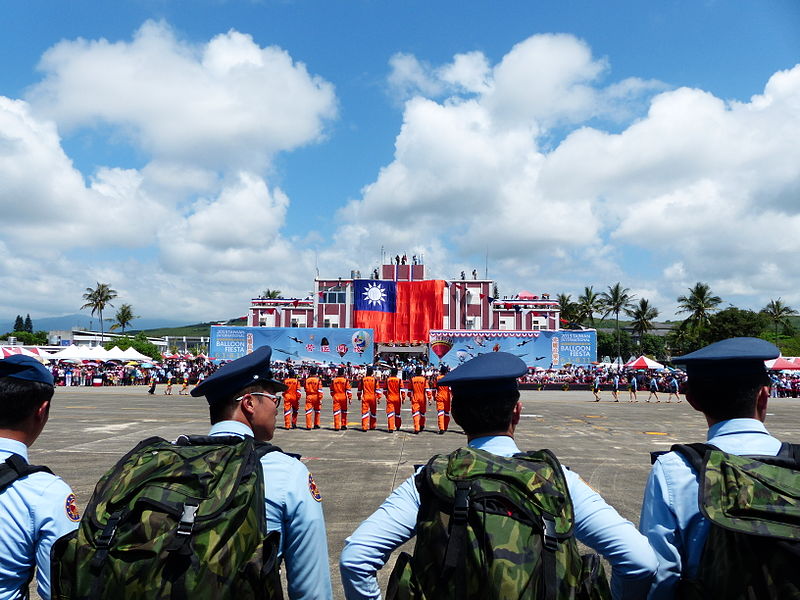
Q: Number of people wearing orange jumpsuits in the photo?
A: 7